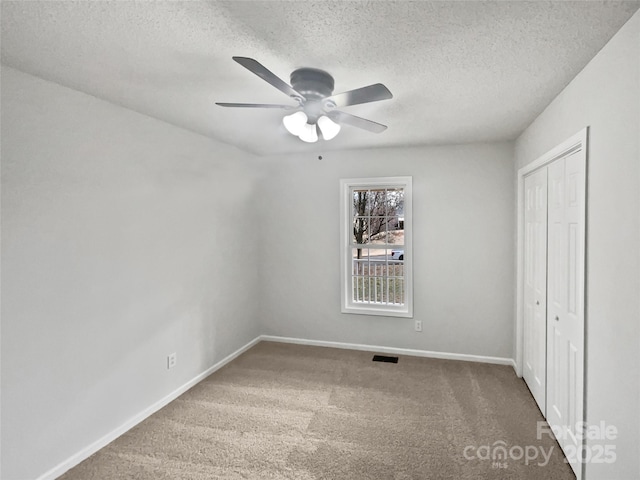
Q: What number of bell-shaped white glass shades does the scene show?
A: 3